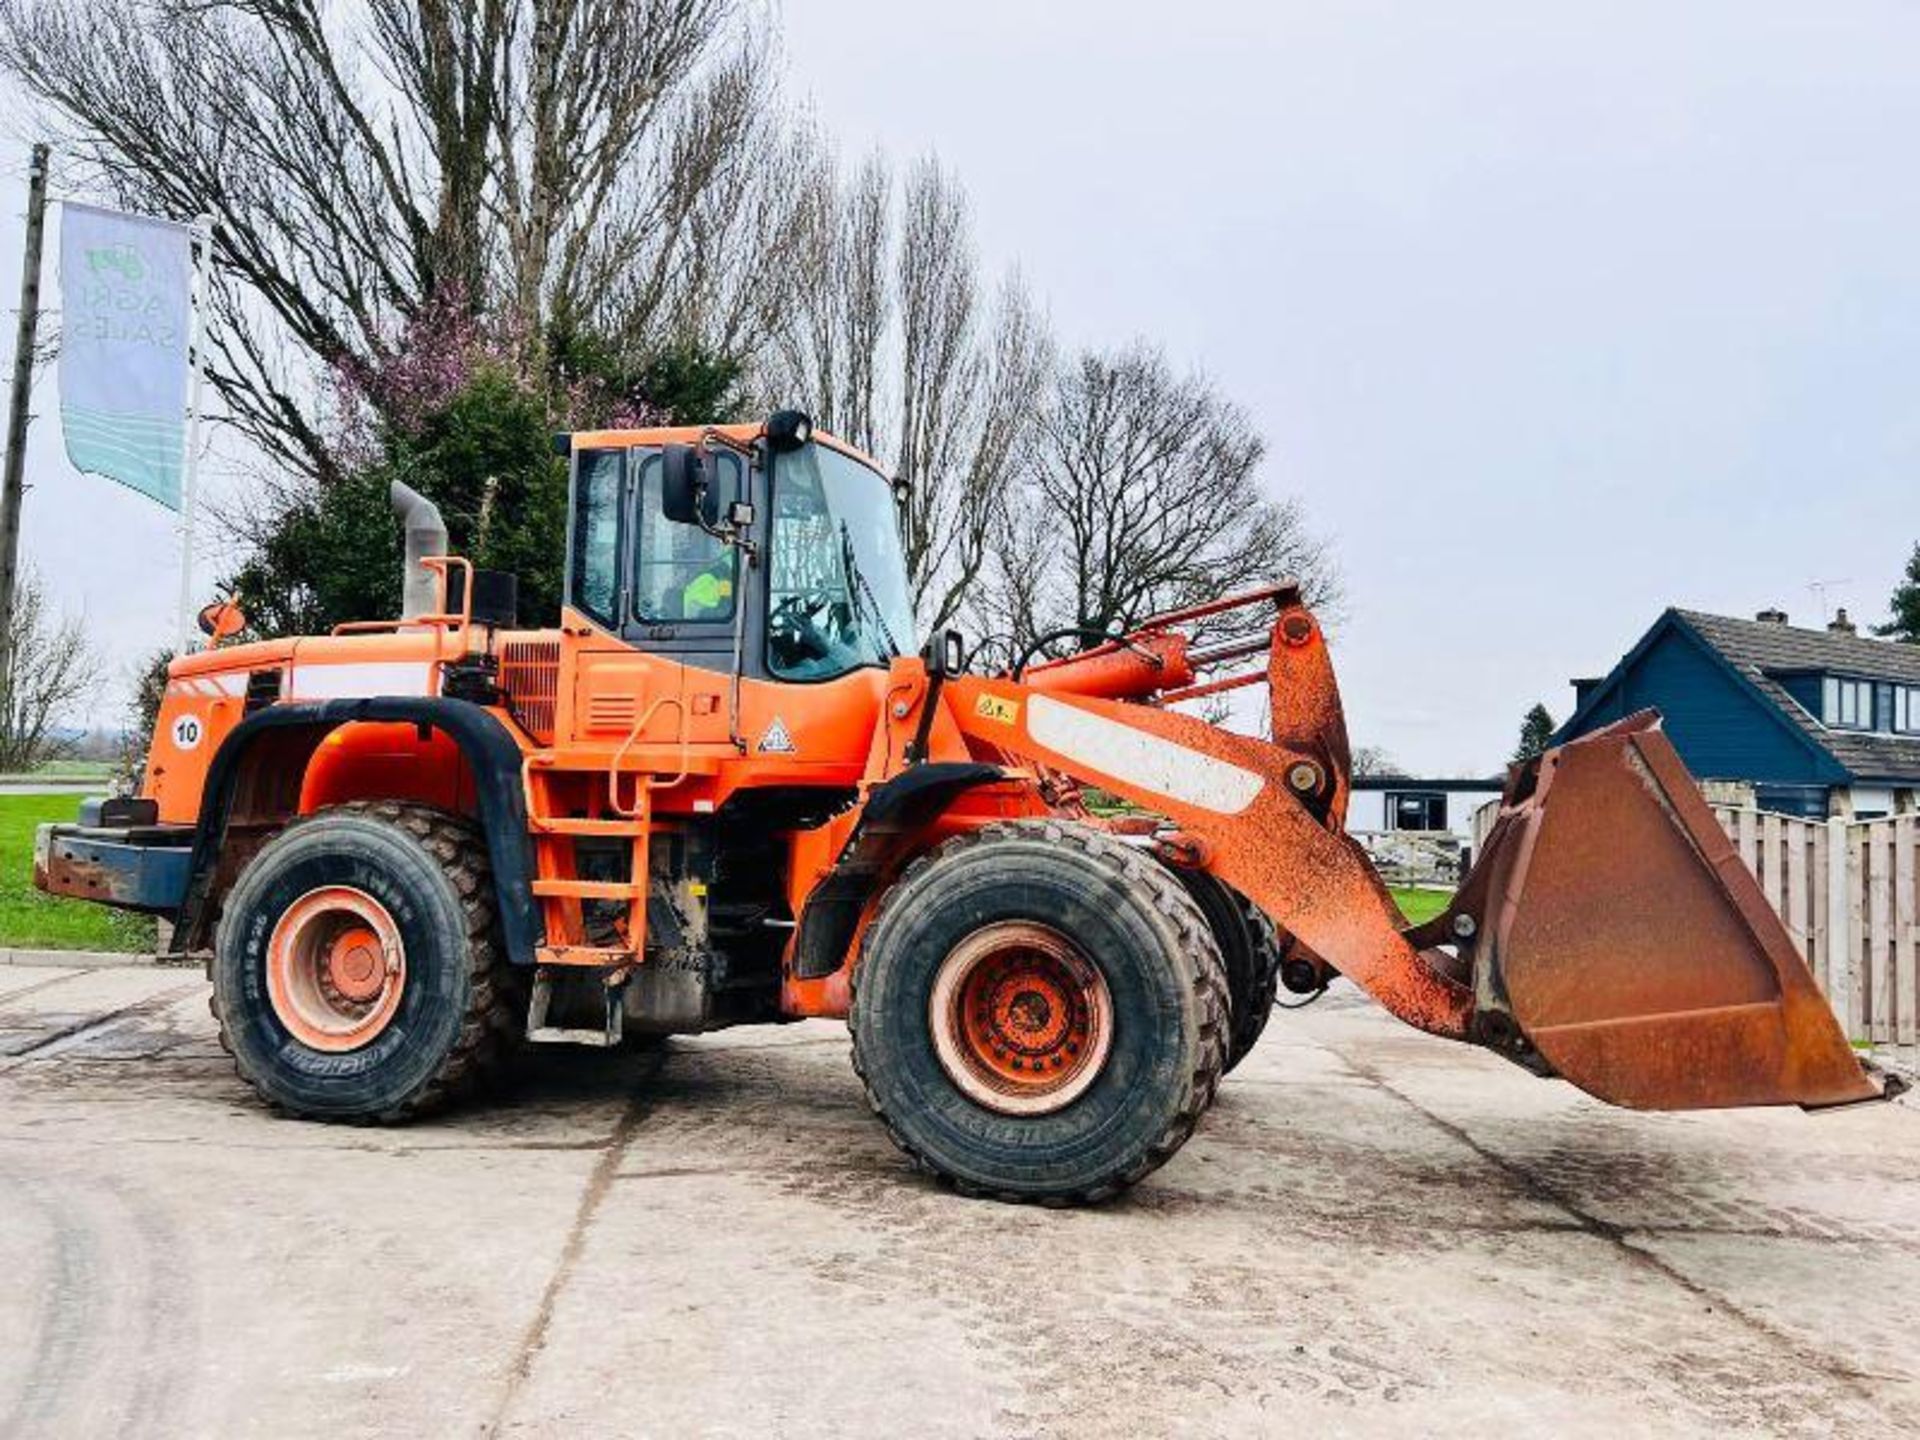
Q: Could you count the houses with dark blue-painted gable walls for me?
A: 1